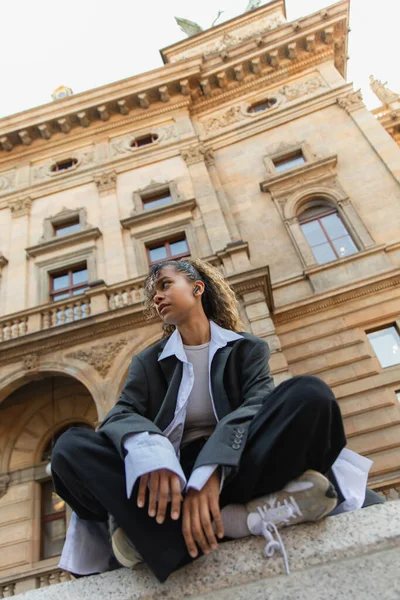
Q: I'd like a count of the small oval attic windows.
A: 3